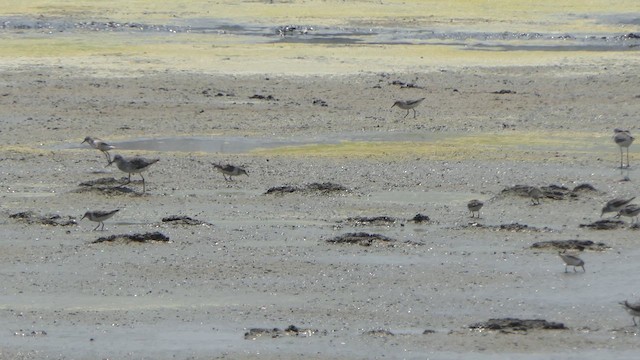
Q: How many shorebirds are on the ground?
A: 12